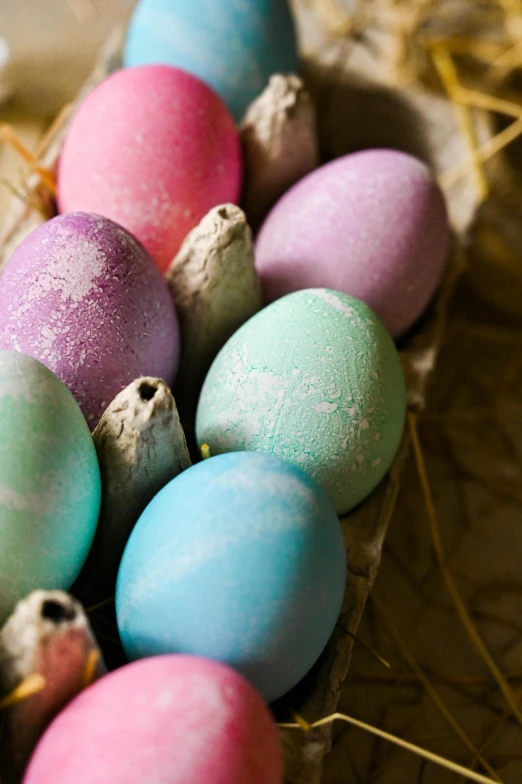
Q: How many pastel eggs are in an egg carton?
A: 8